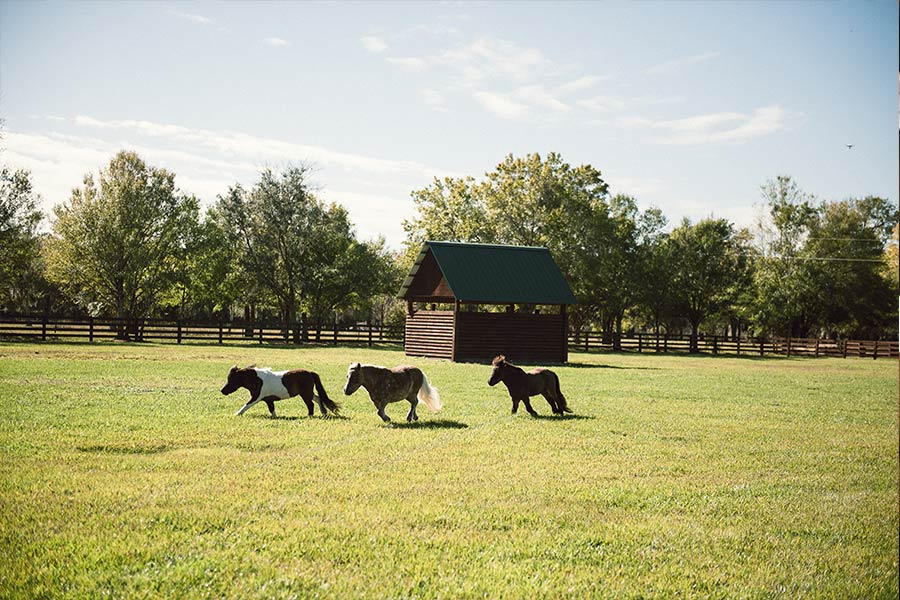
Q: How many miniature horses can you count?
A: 3